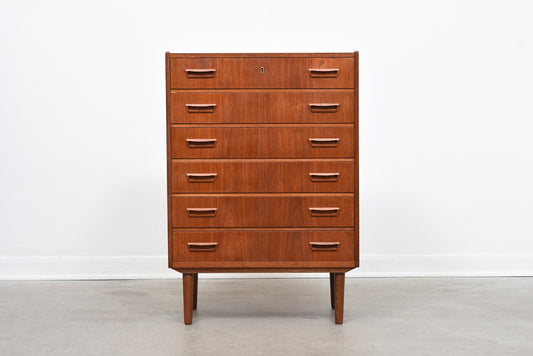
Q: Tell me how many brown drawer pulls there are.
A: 12